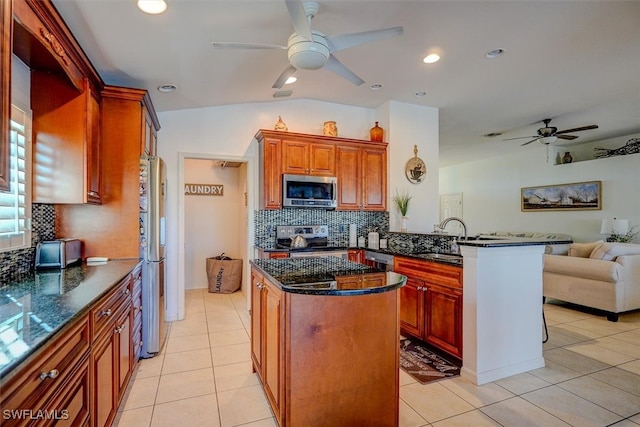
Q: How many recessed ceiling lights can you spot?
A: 7